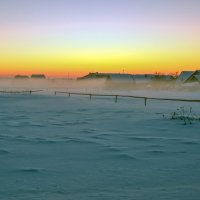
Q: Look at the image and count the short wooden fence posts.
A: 6